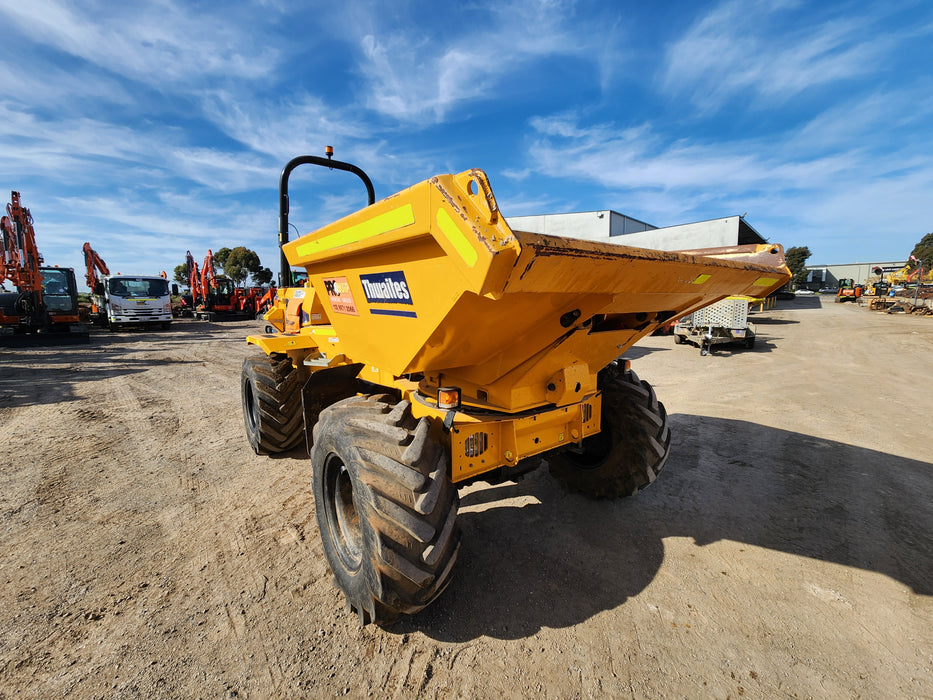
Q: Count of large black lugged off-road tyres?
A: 3